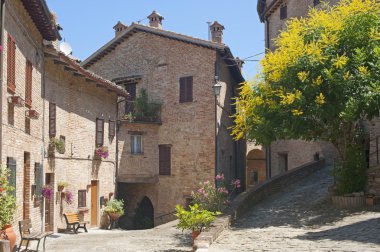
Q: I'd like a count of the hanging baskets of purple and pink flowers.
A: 3